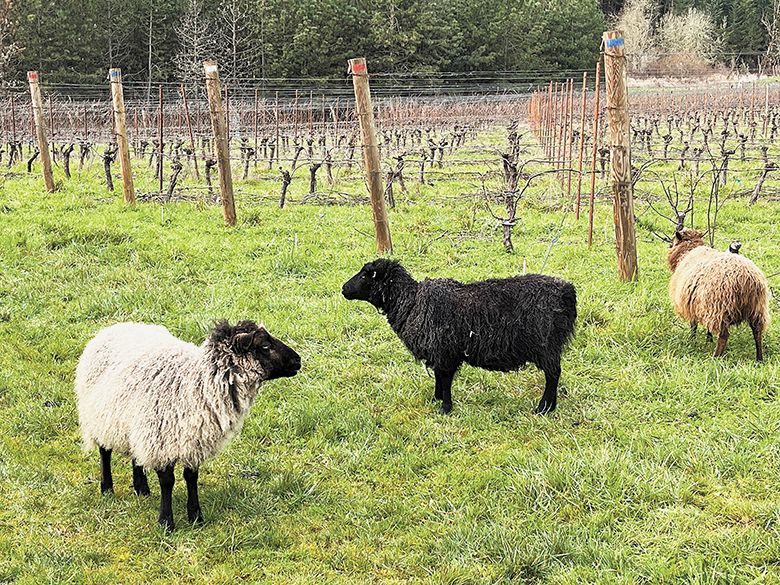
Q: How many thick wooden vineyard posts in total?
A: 5